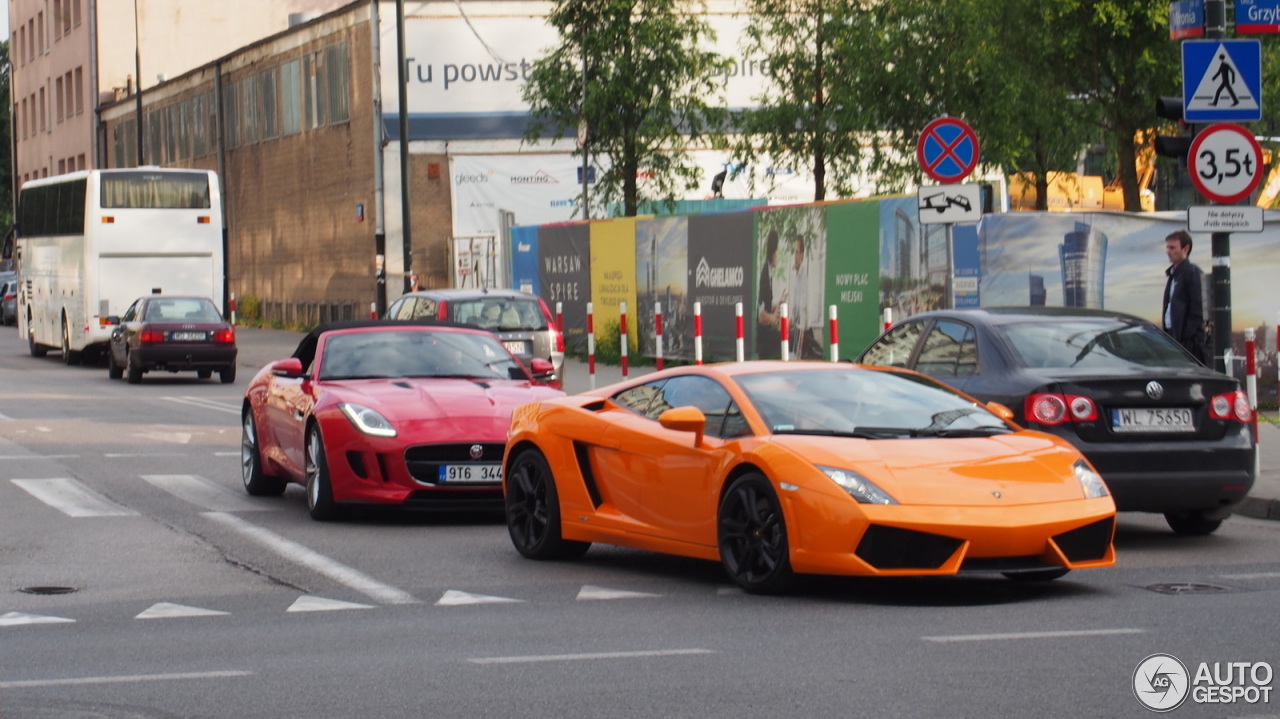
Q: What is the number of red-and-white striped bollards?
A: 13